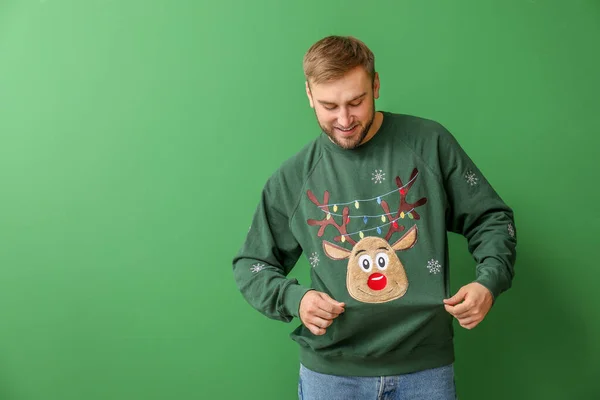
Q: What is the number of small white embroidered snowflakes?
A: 6